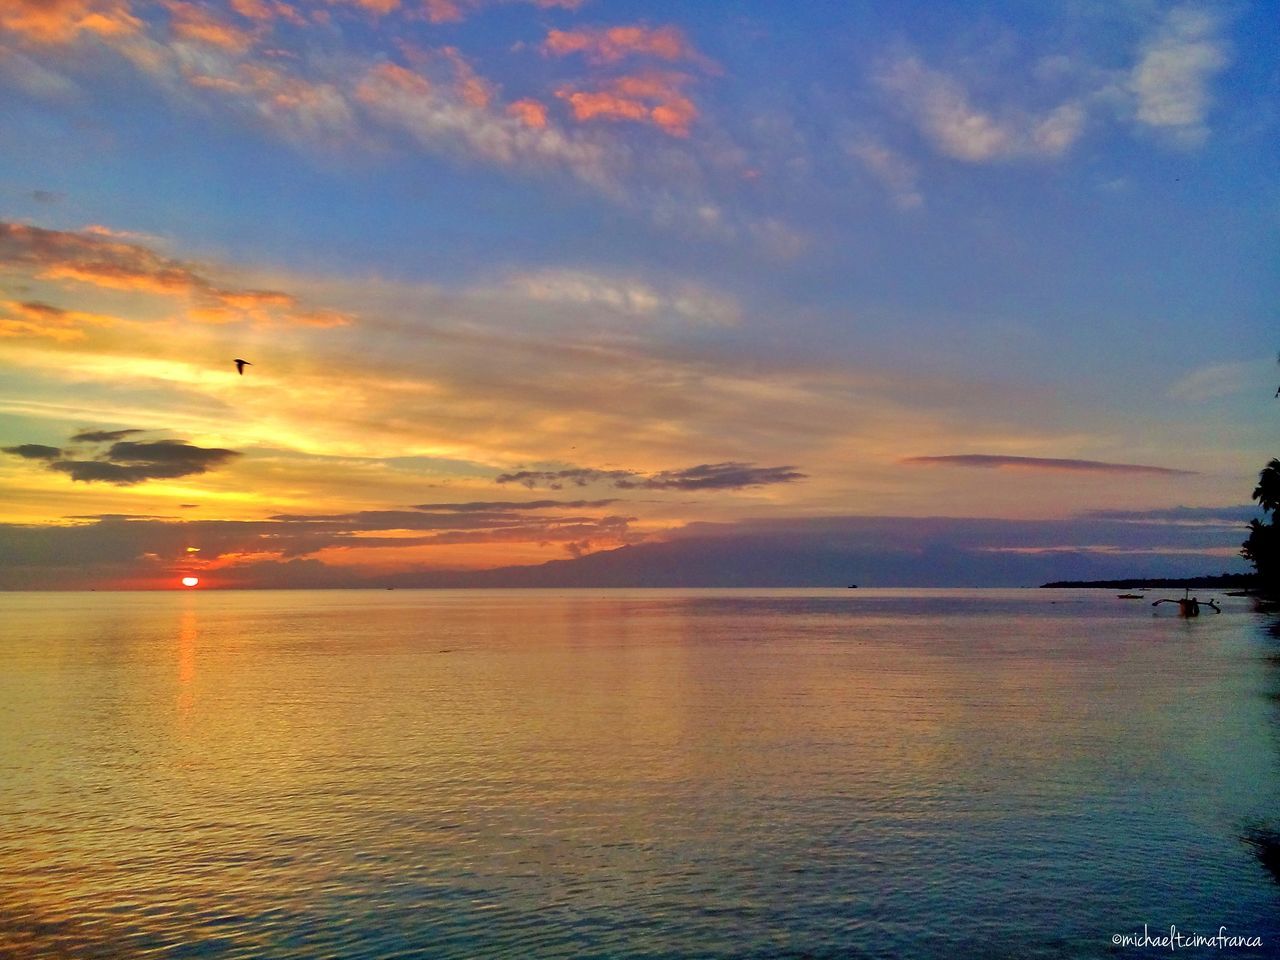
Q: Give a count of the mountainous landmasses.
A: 1